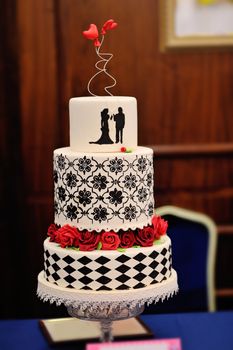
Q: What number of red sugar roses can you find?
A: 7